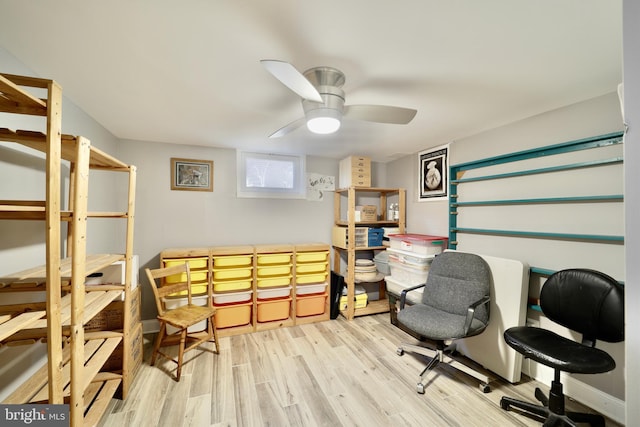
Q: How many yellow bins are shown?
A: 12